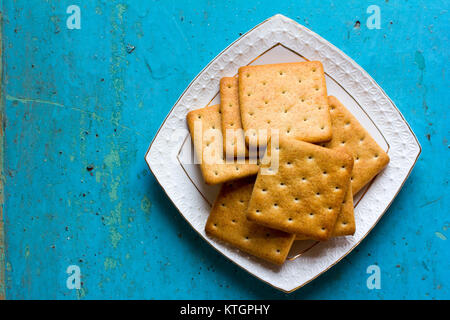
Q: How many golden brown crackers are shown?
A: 7